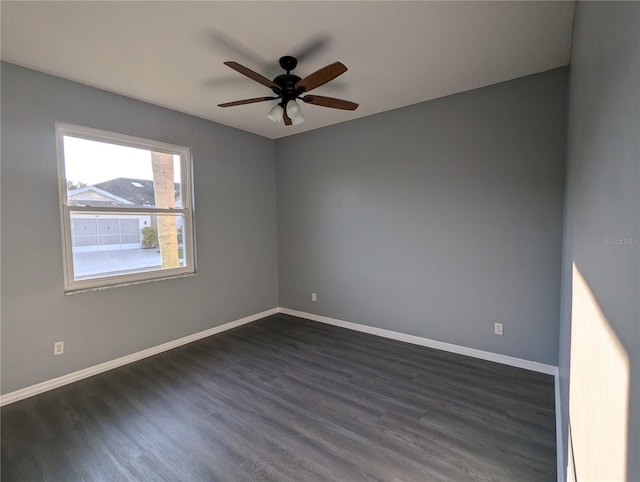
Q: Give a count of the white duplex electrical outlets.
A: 3